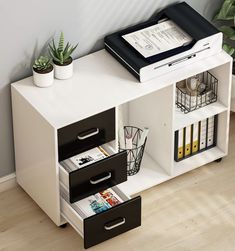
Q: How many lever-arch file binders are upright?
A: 5